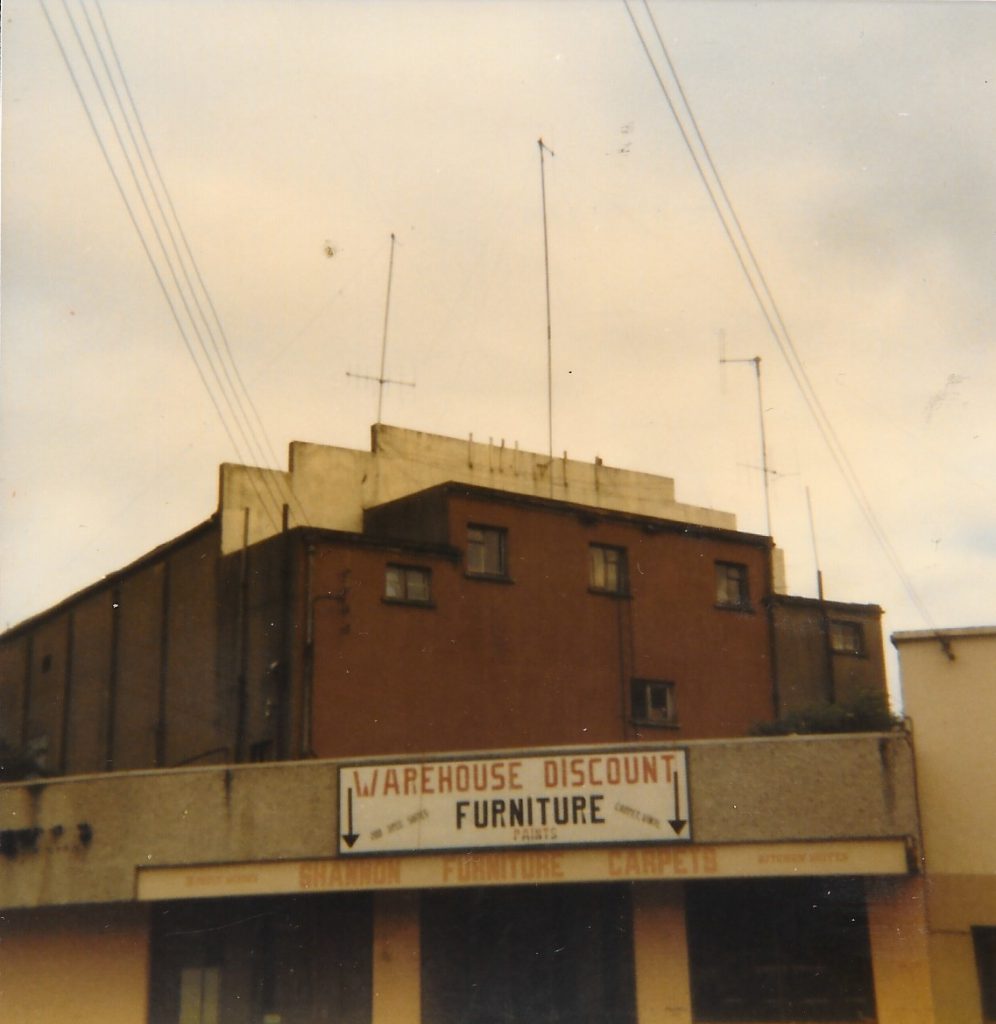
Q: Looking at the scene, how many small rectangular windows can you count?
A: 6